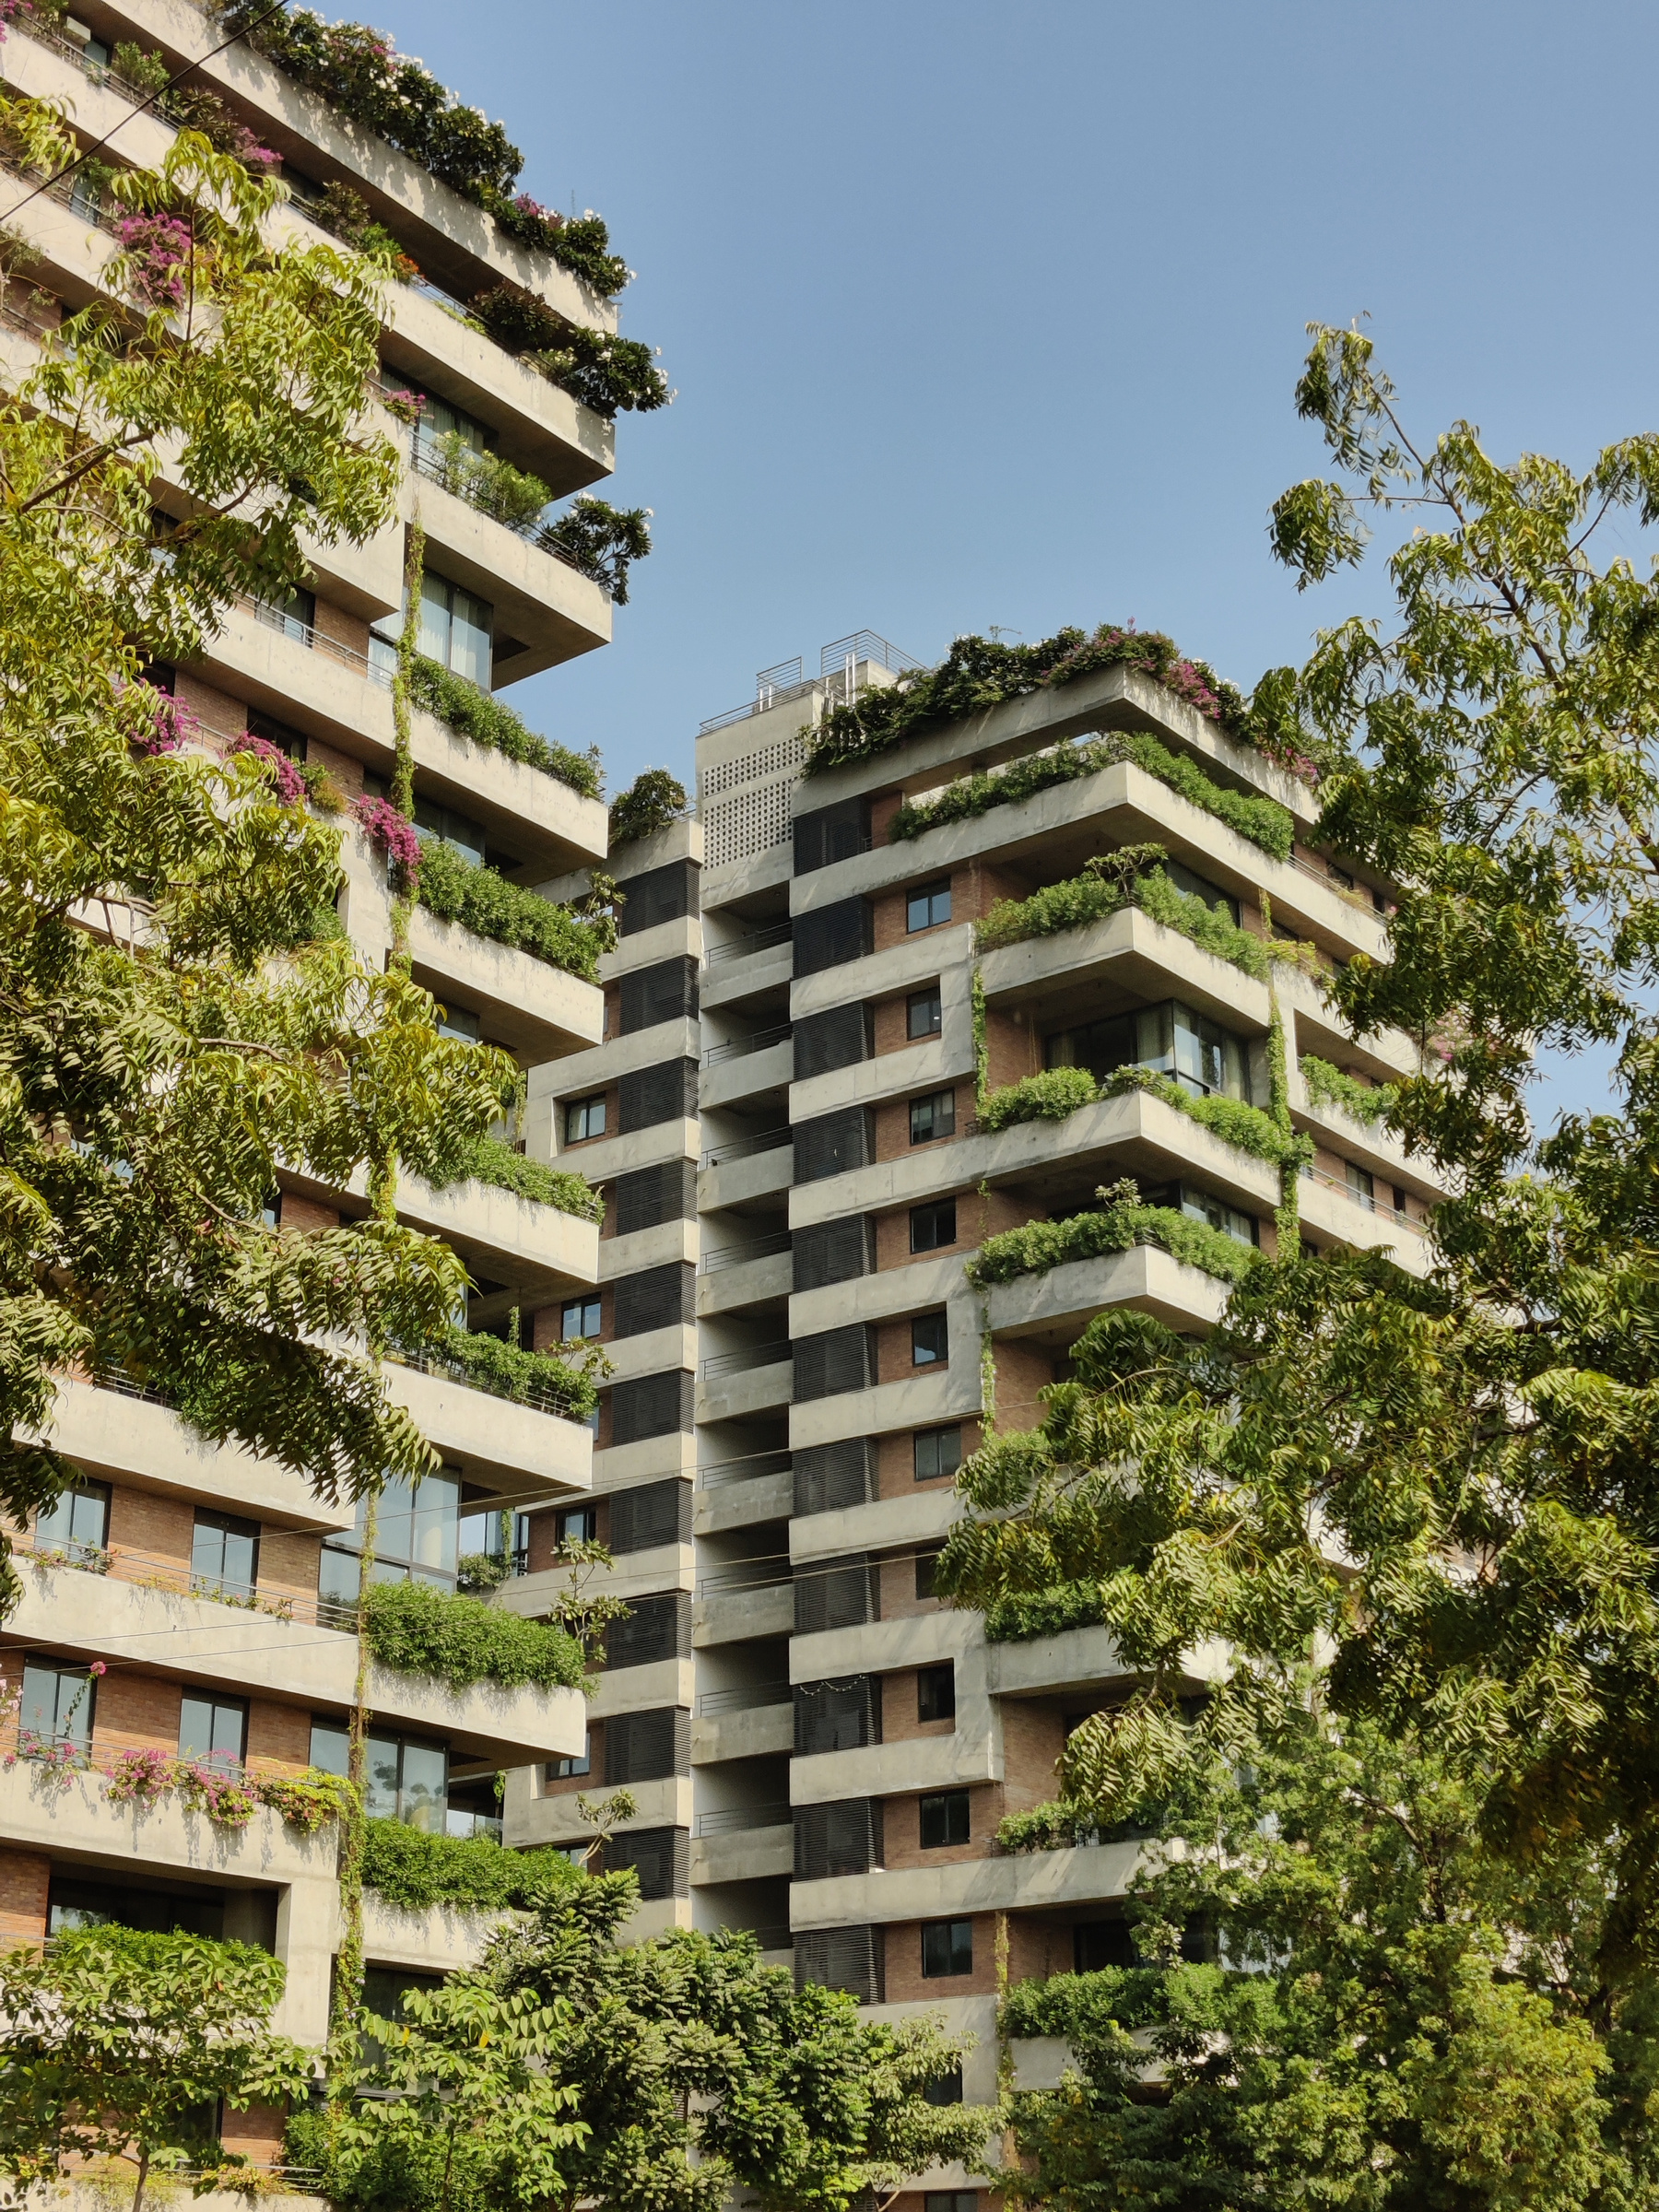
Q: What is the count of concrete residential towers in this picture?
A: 2